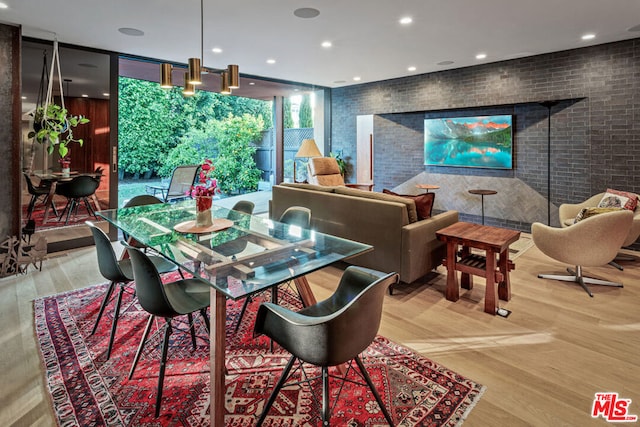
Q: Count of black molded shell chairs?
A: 6